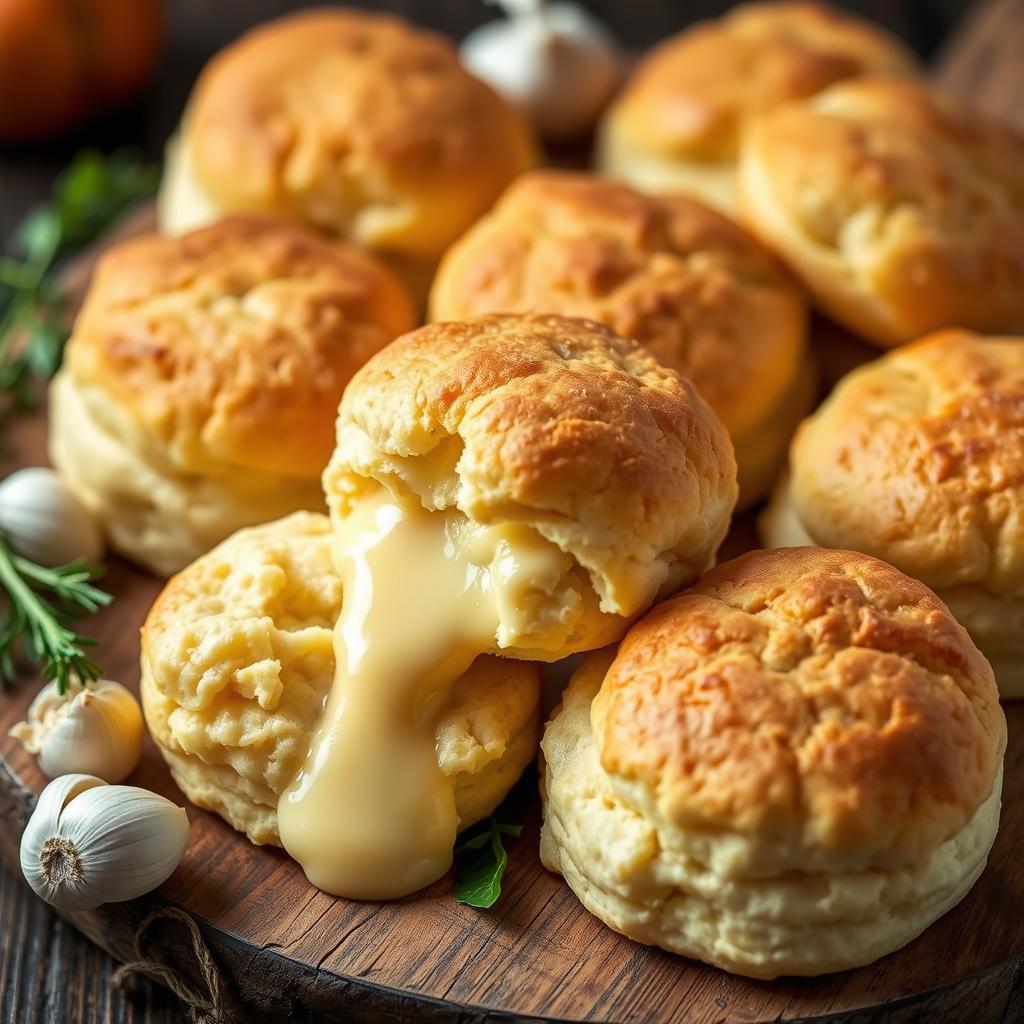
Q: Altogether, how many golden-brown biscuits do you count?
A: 9